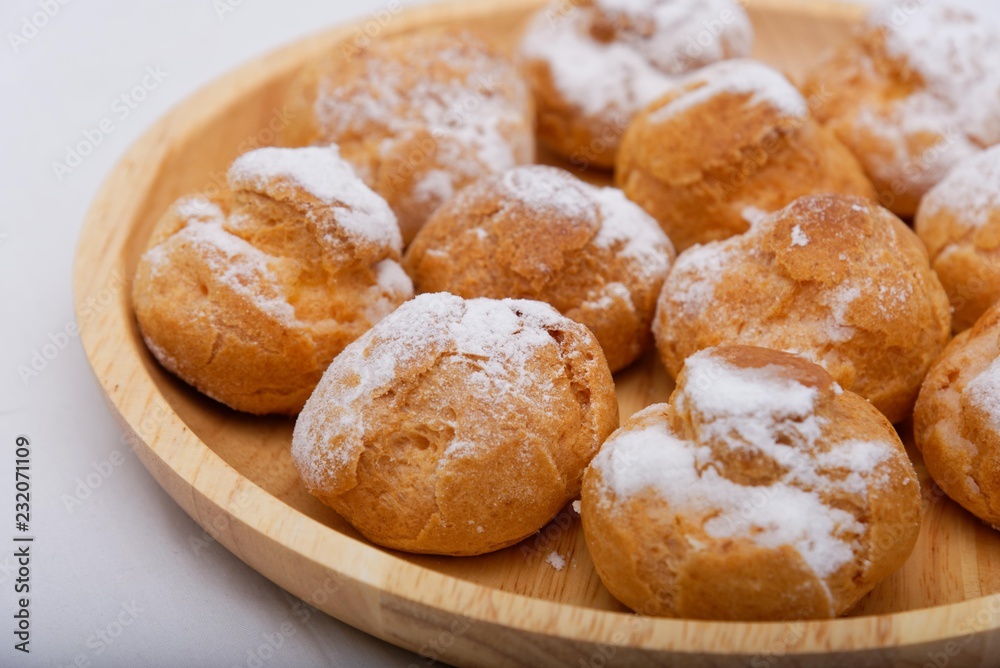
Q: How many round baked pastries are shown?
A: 11